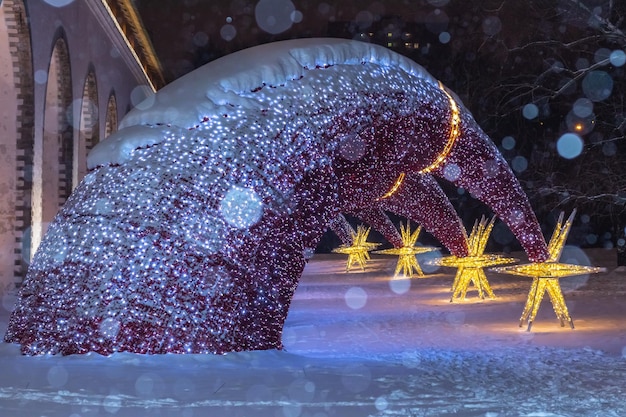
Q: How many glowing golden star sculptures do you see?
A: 4